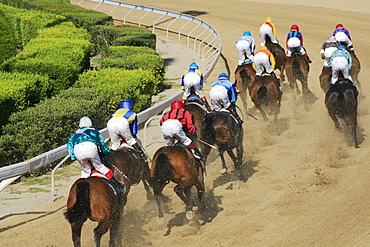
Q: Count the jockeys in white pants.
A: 12